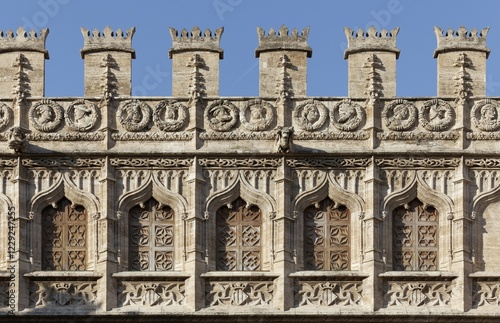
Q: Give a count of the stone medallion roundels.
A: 12